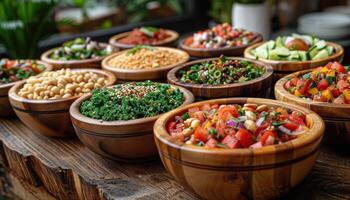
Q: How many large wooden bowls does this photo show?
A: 11